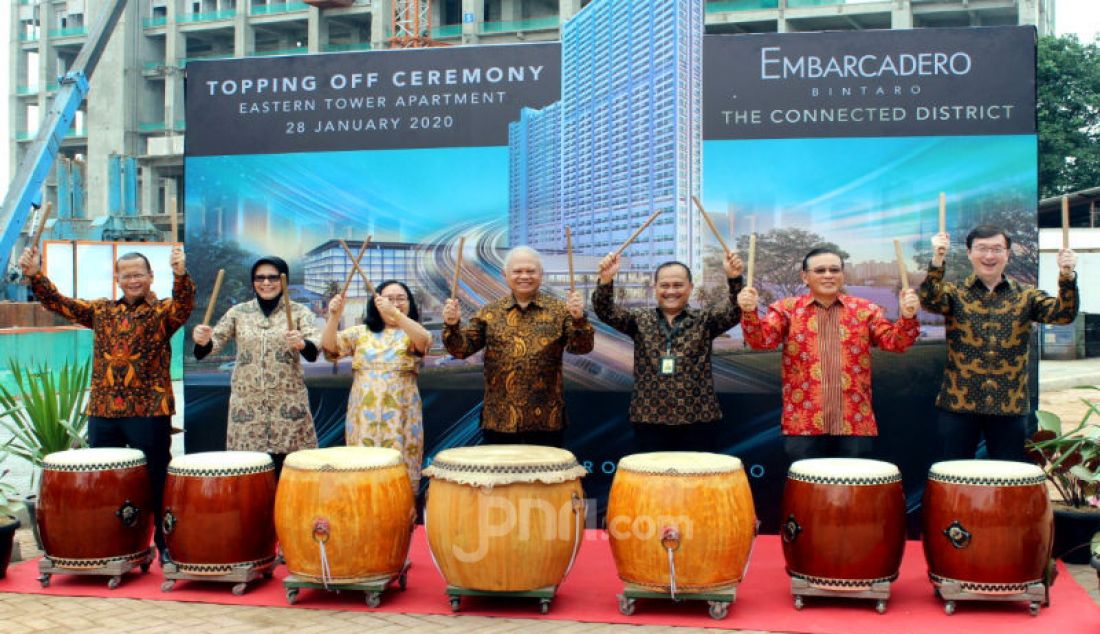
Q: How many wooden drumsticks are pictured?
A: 14